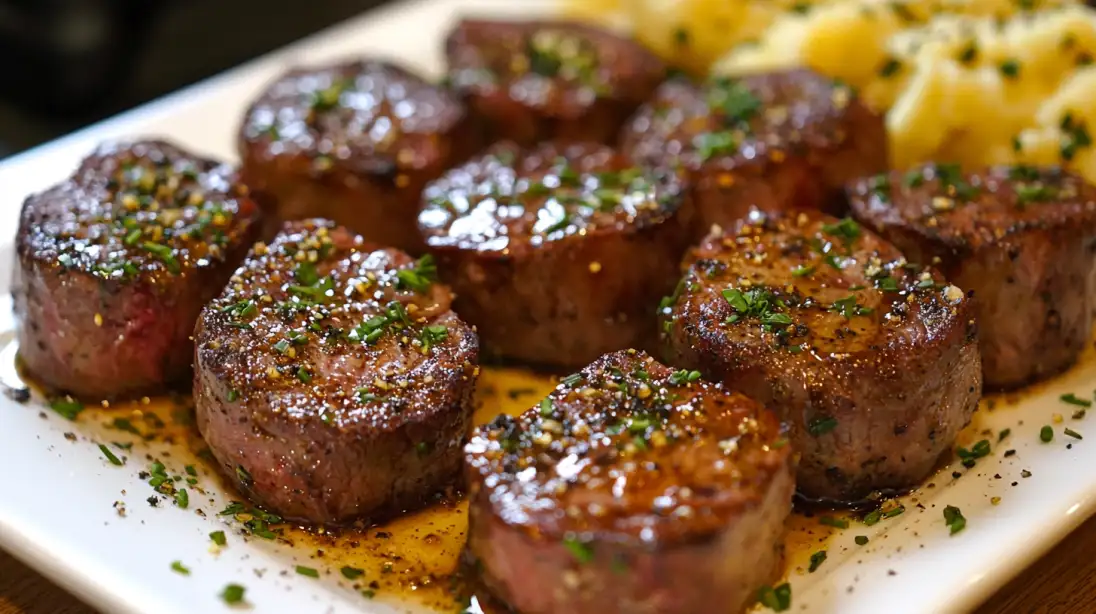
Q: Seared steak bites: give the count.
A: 9